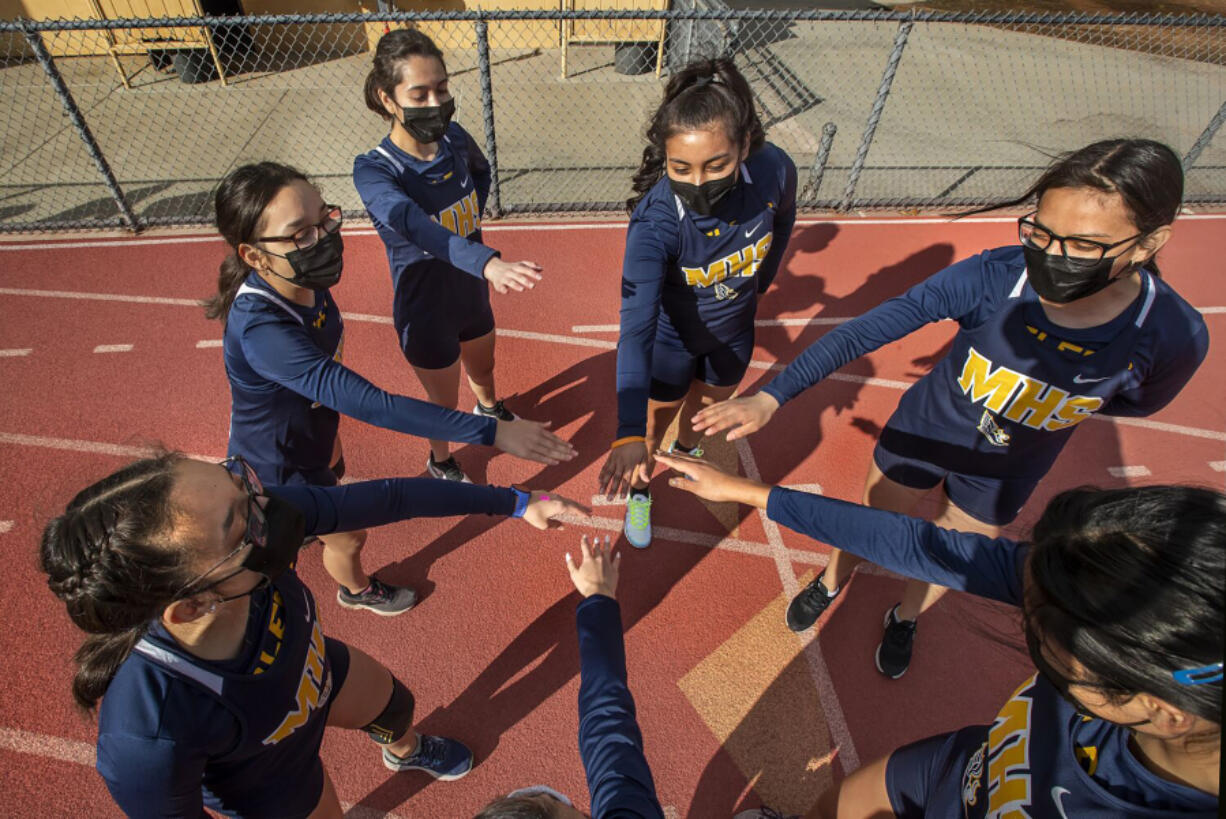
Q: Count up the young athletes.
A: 7